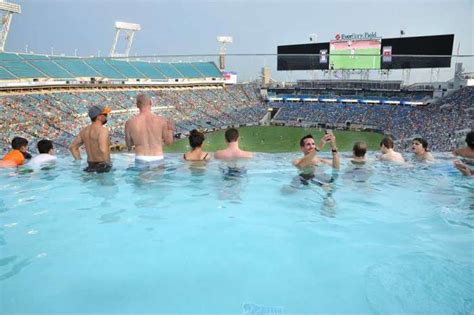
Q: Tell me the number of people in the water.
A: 11